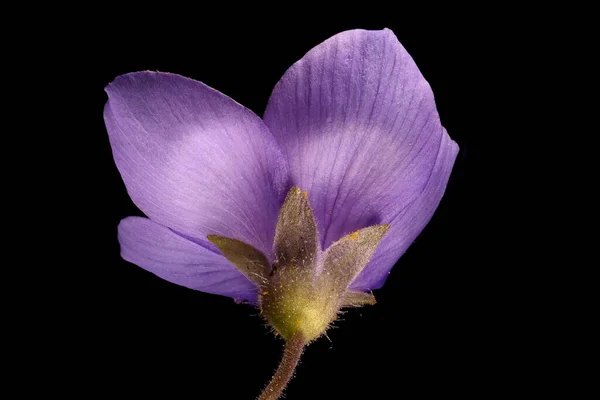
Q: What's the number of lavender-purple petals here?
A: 4